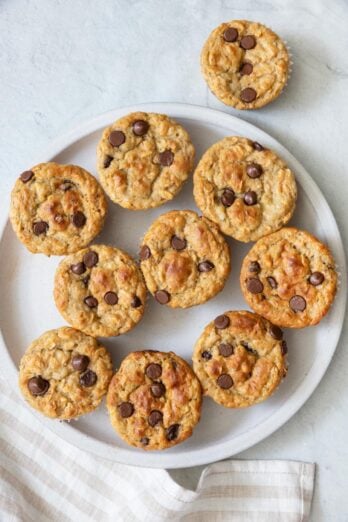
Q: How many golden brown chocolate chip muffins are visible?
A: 10